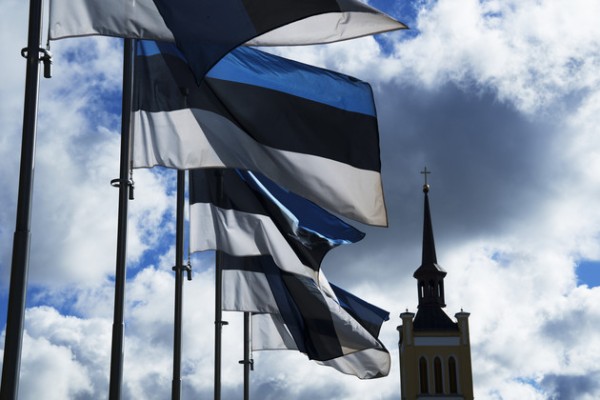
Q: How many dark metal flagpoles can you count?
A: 5